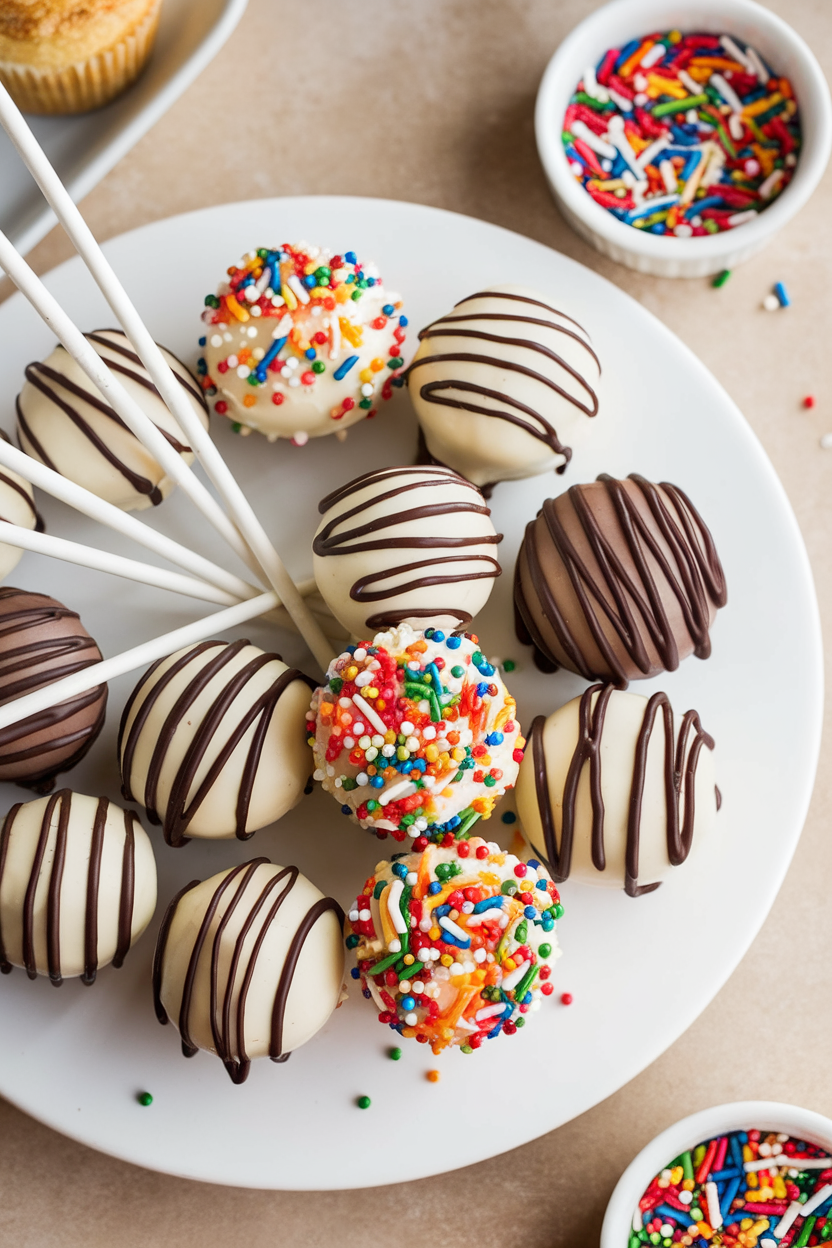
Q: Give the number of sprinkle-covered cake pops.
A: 3